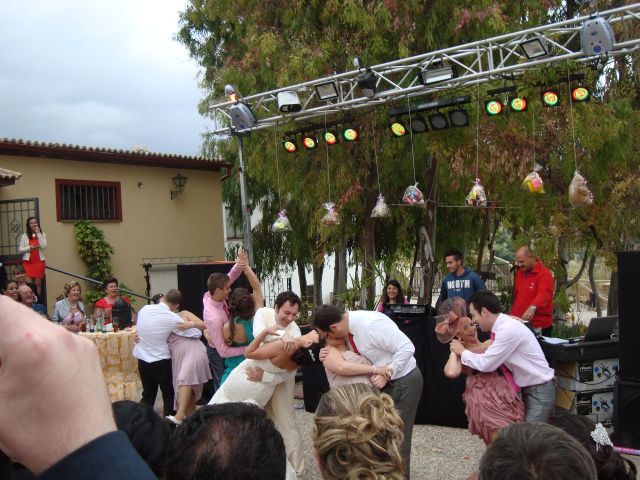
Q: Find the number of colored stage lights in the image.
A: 9